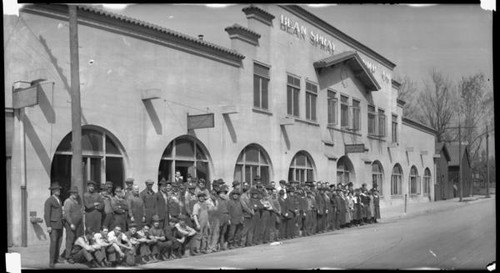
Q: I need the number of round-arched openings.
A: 9